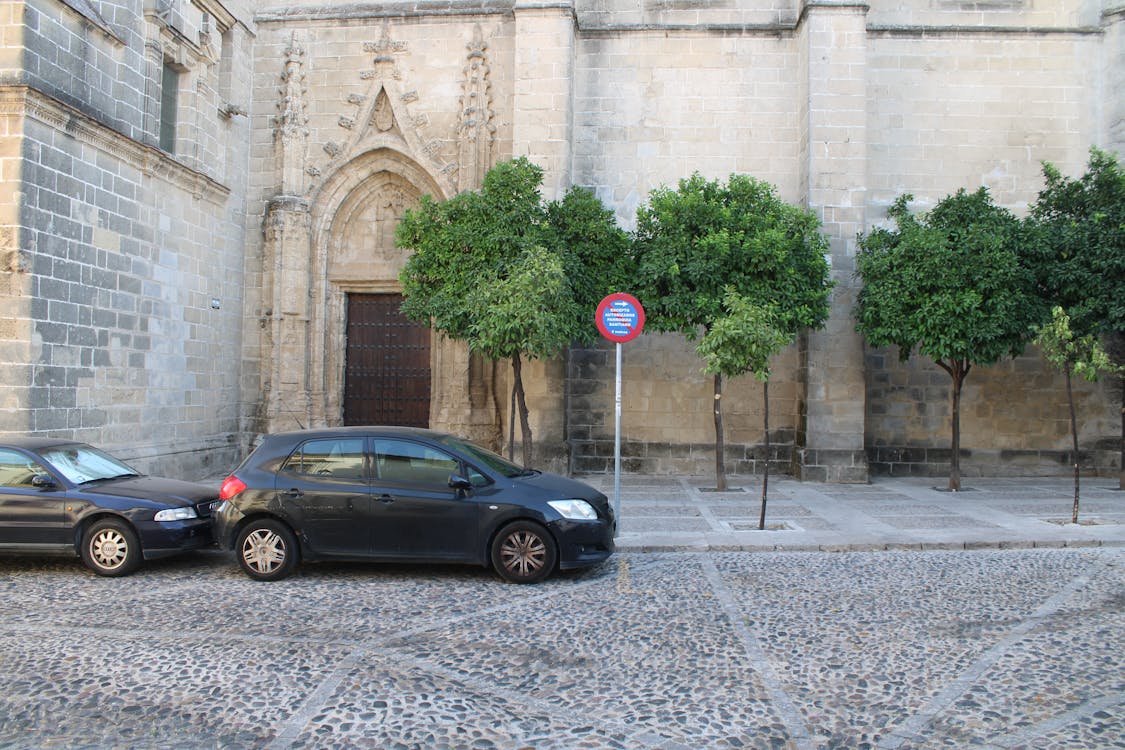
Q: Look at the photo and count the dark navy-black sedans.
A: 1